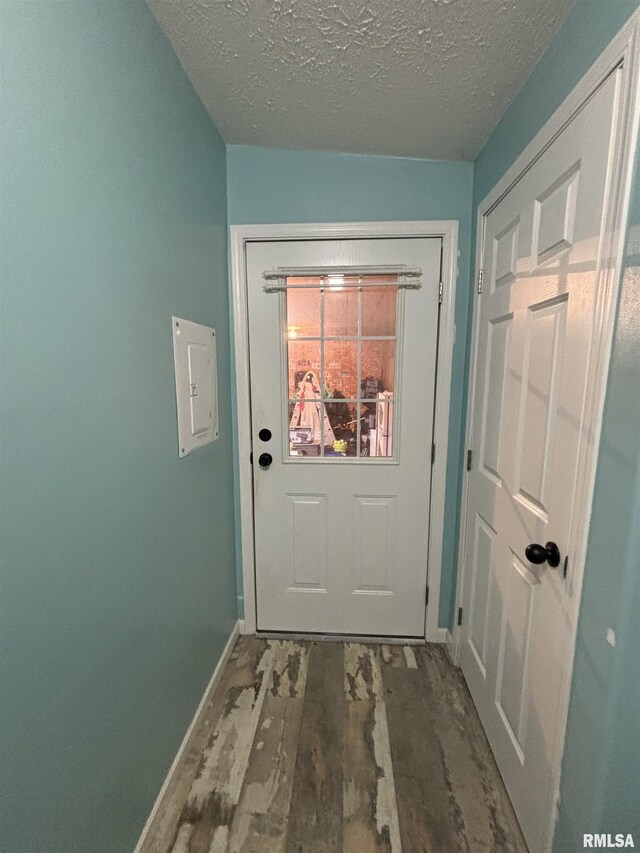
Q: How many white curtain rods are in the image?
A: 2